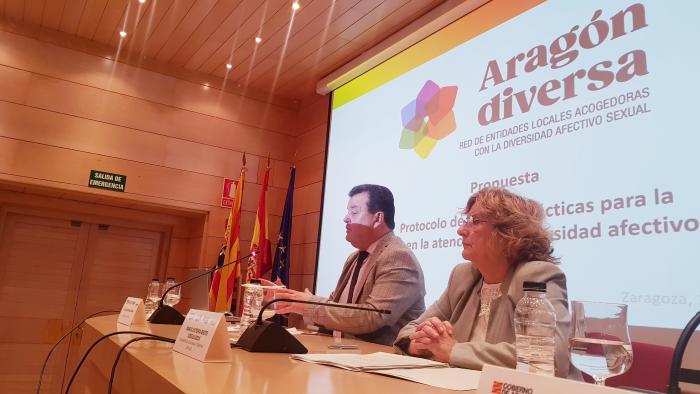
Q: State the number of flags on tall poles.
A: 3